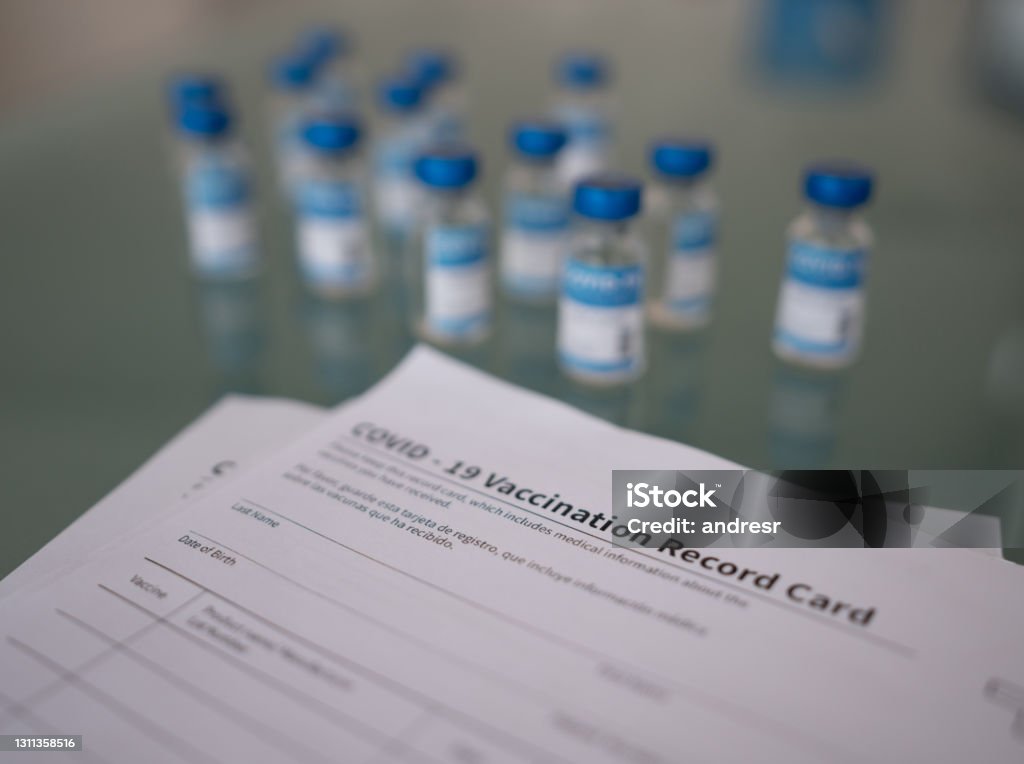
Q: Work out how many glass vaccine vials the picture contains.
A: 13